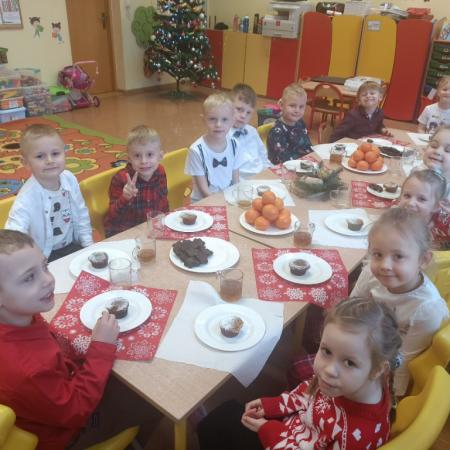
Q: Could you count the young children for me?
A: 12